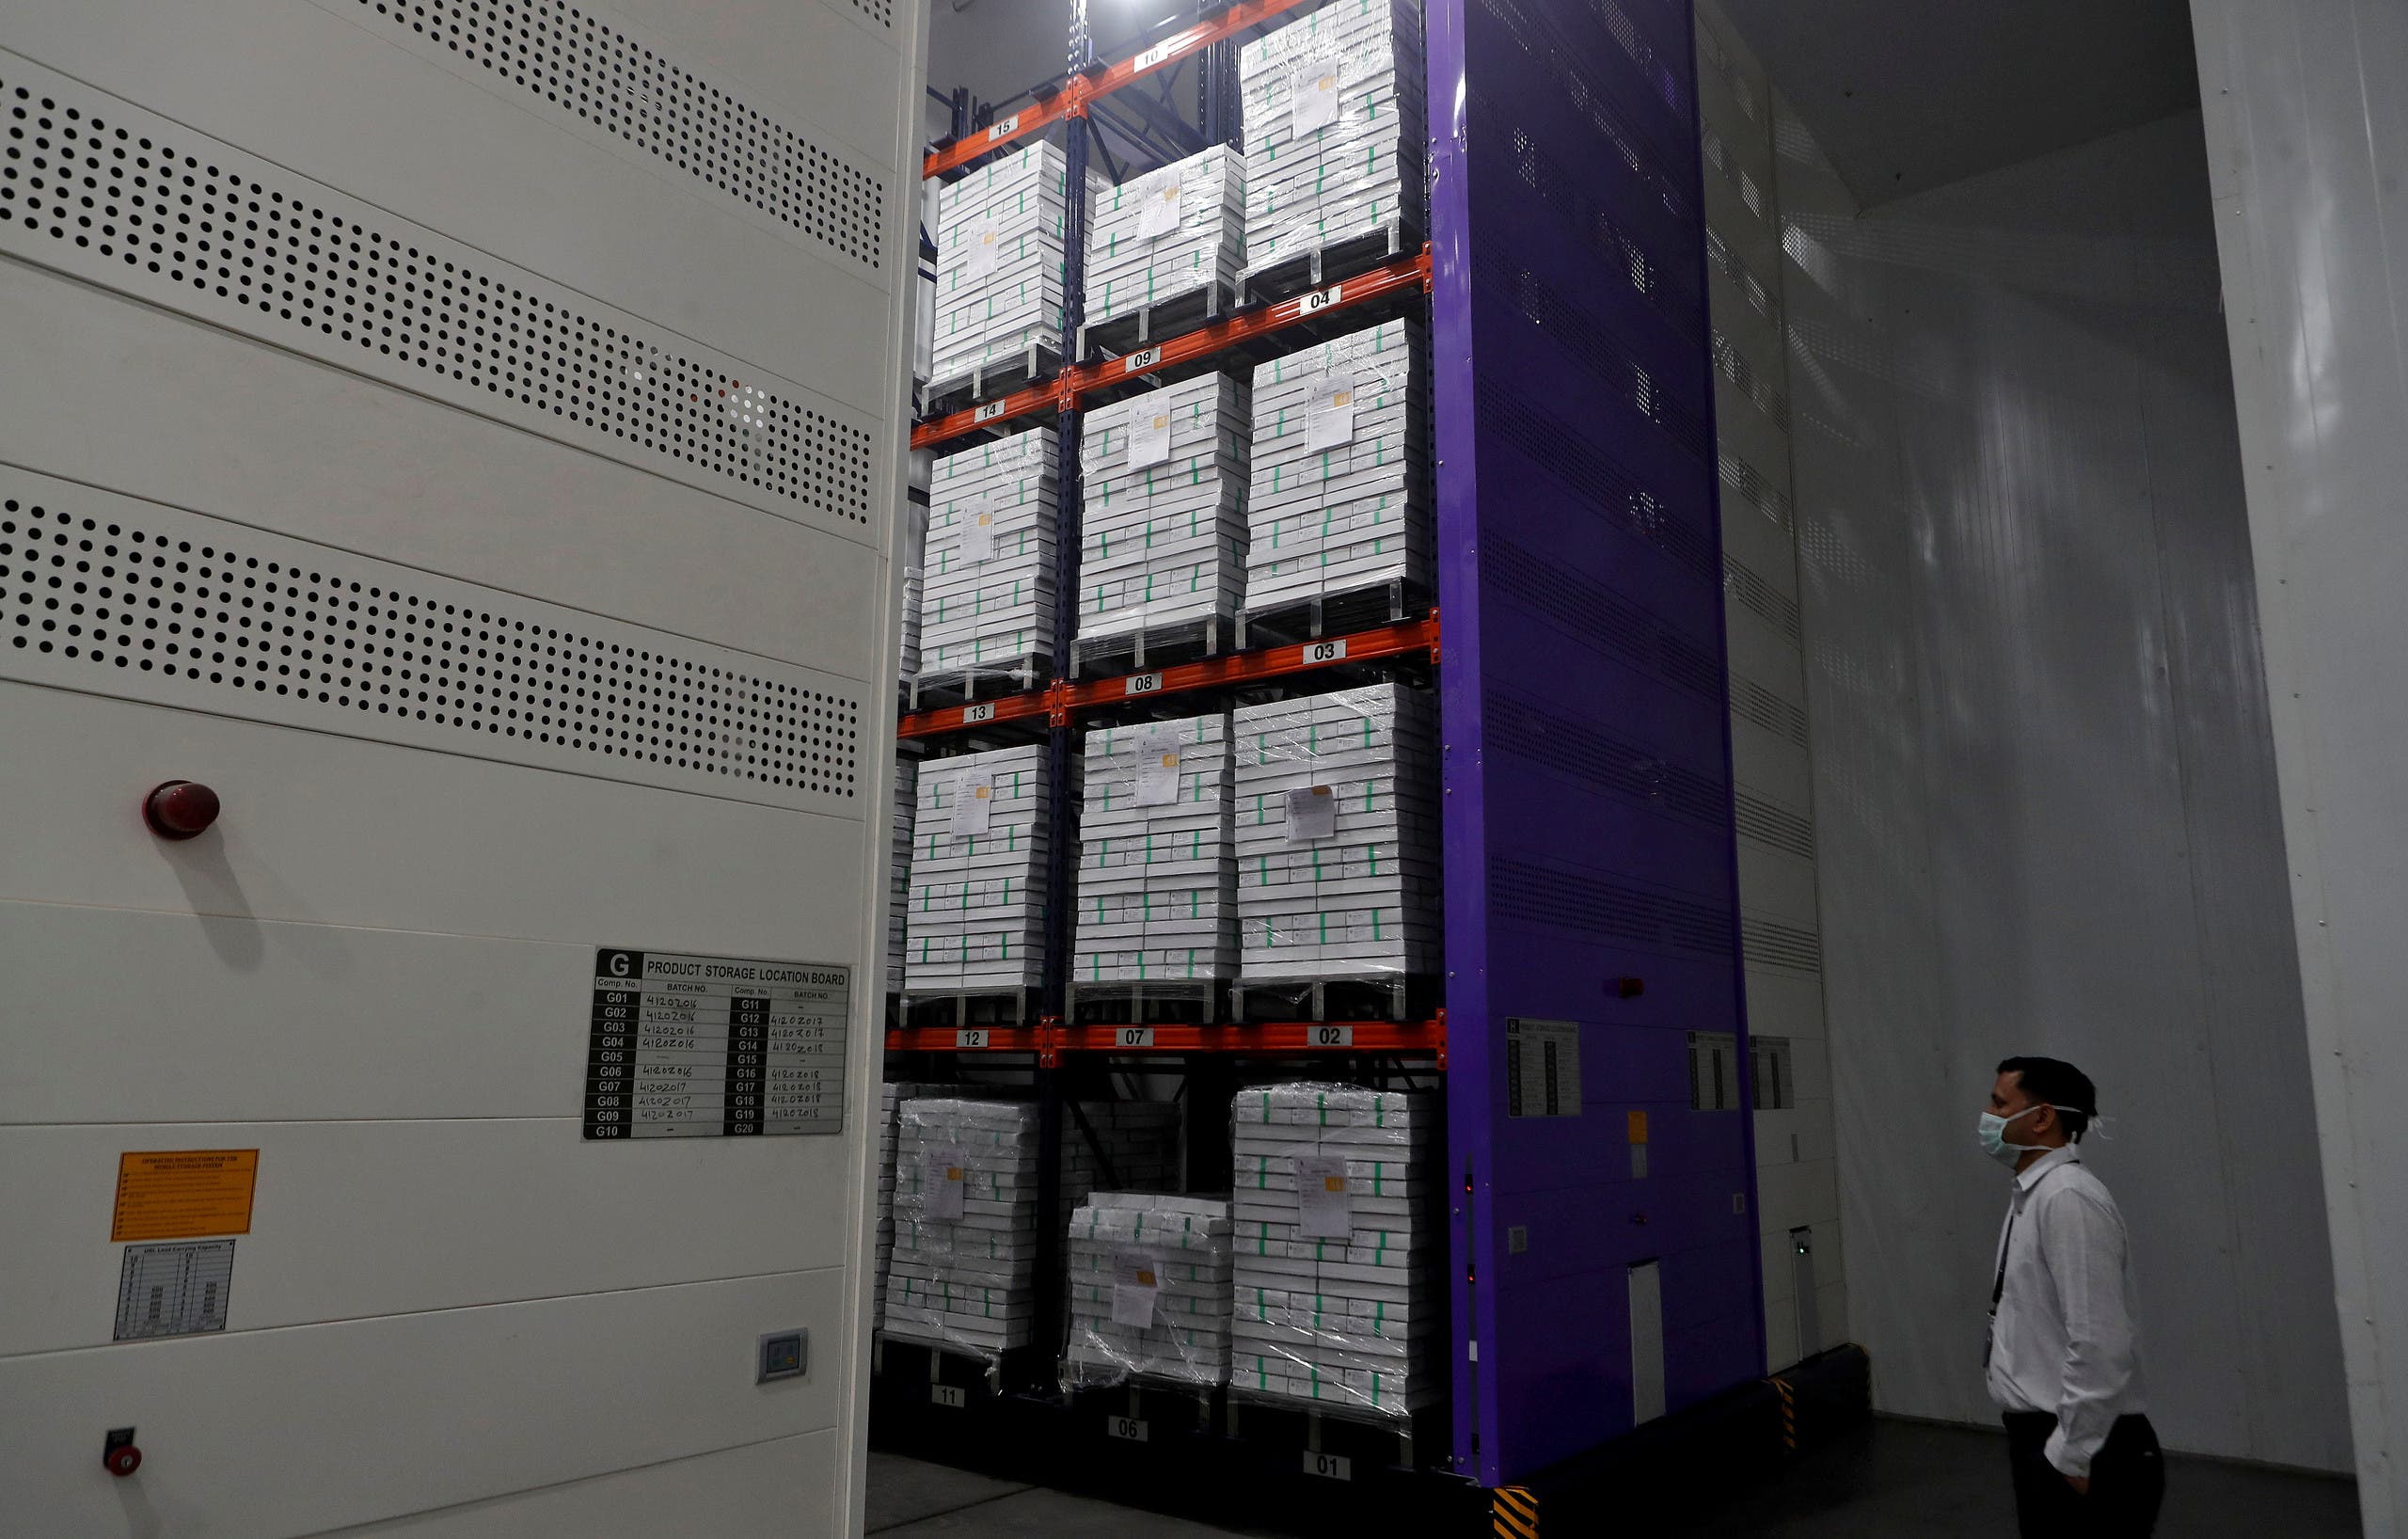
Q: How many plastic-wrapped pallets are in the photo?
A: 12